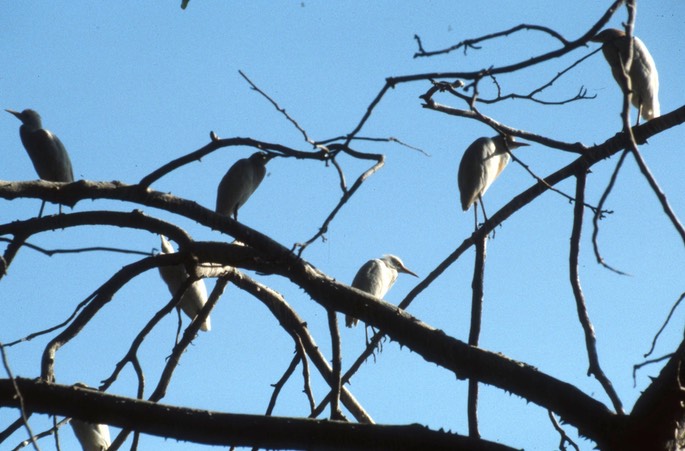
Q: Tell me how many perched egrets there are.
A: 7